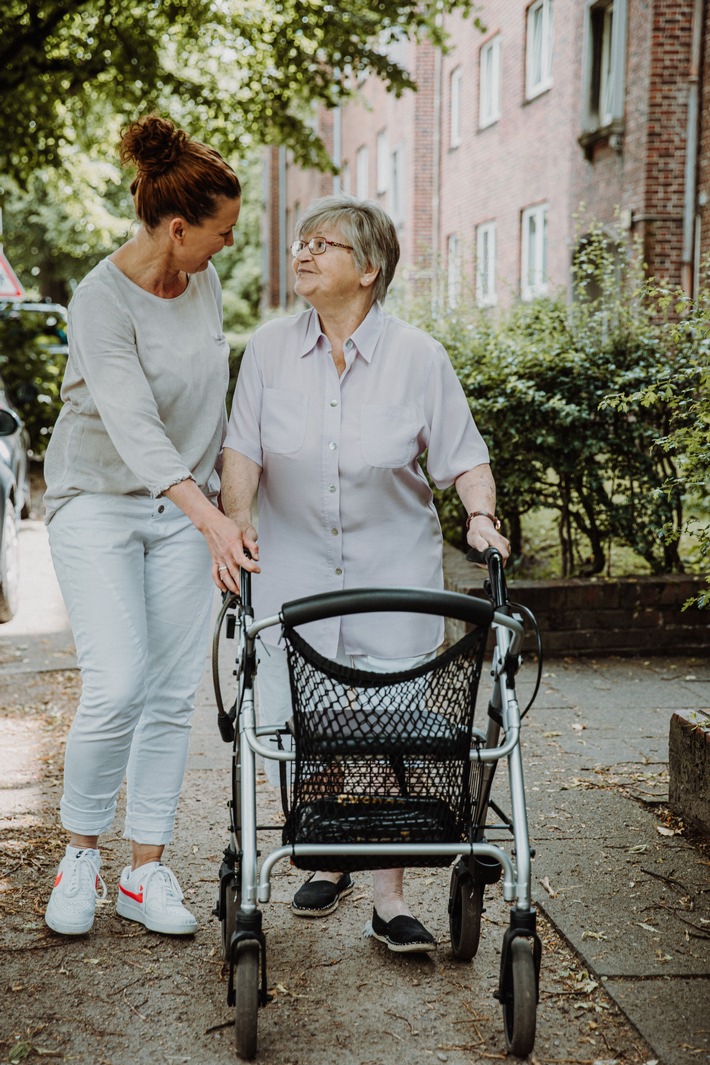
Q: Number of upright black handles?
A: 2